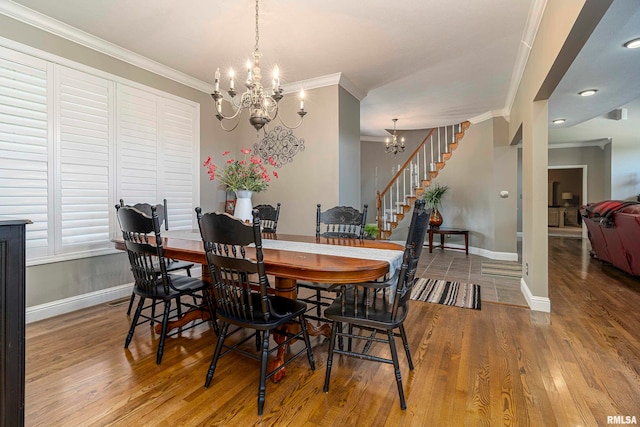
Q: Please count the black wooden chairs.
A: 6